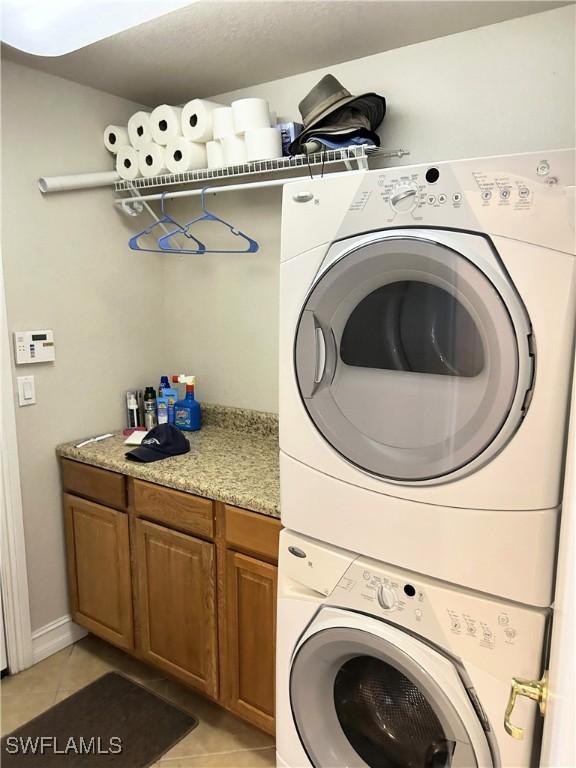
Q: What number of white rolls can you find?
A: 12